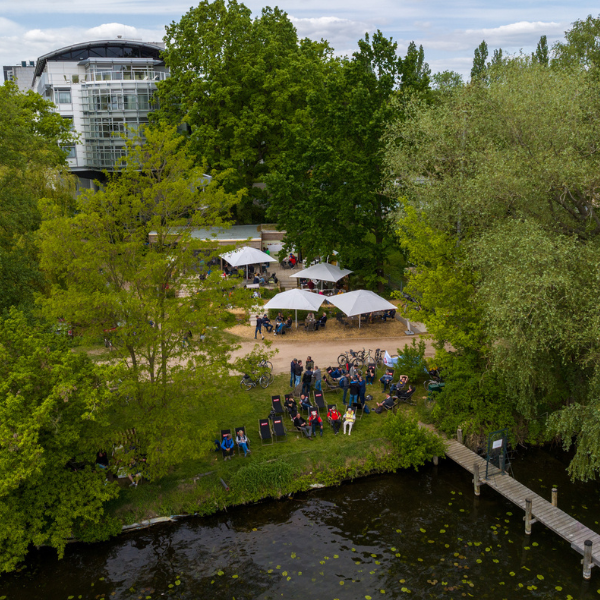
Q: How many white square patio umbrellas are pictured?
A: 4